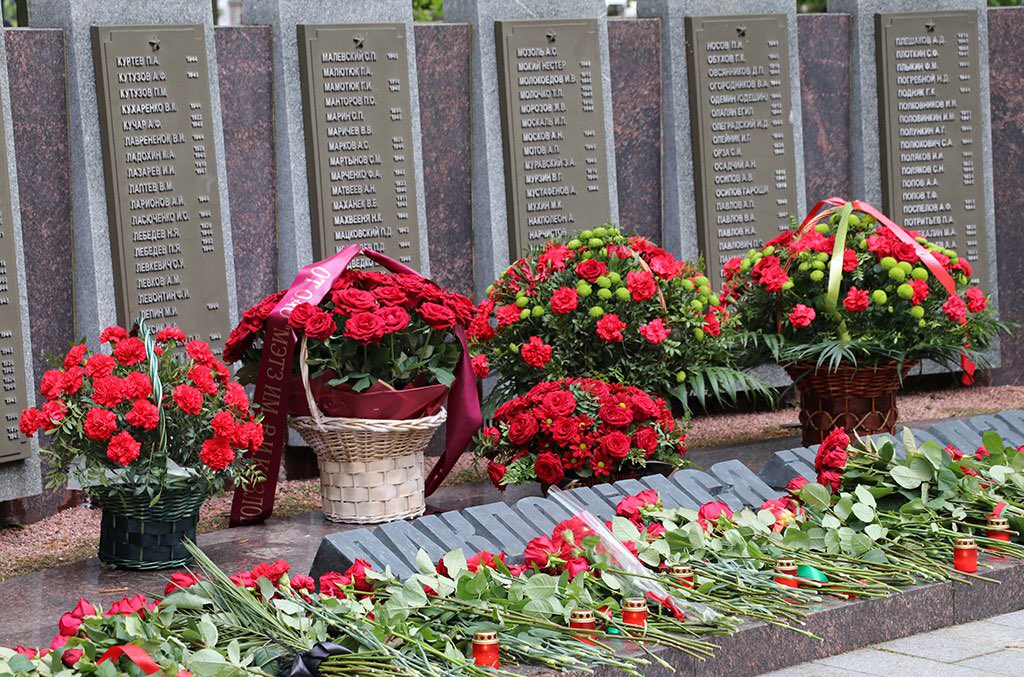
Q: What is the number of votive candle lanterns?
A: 7